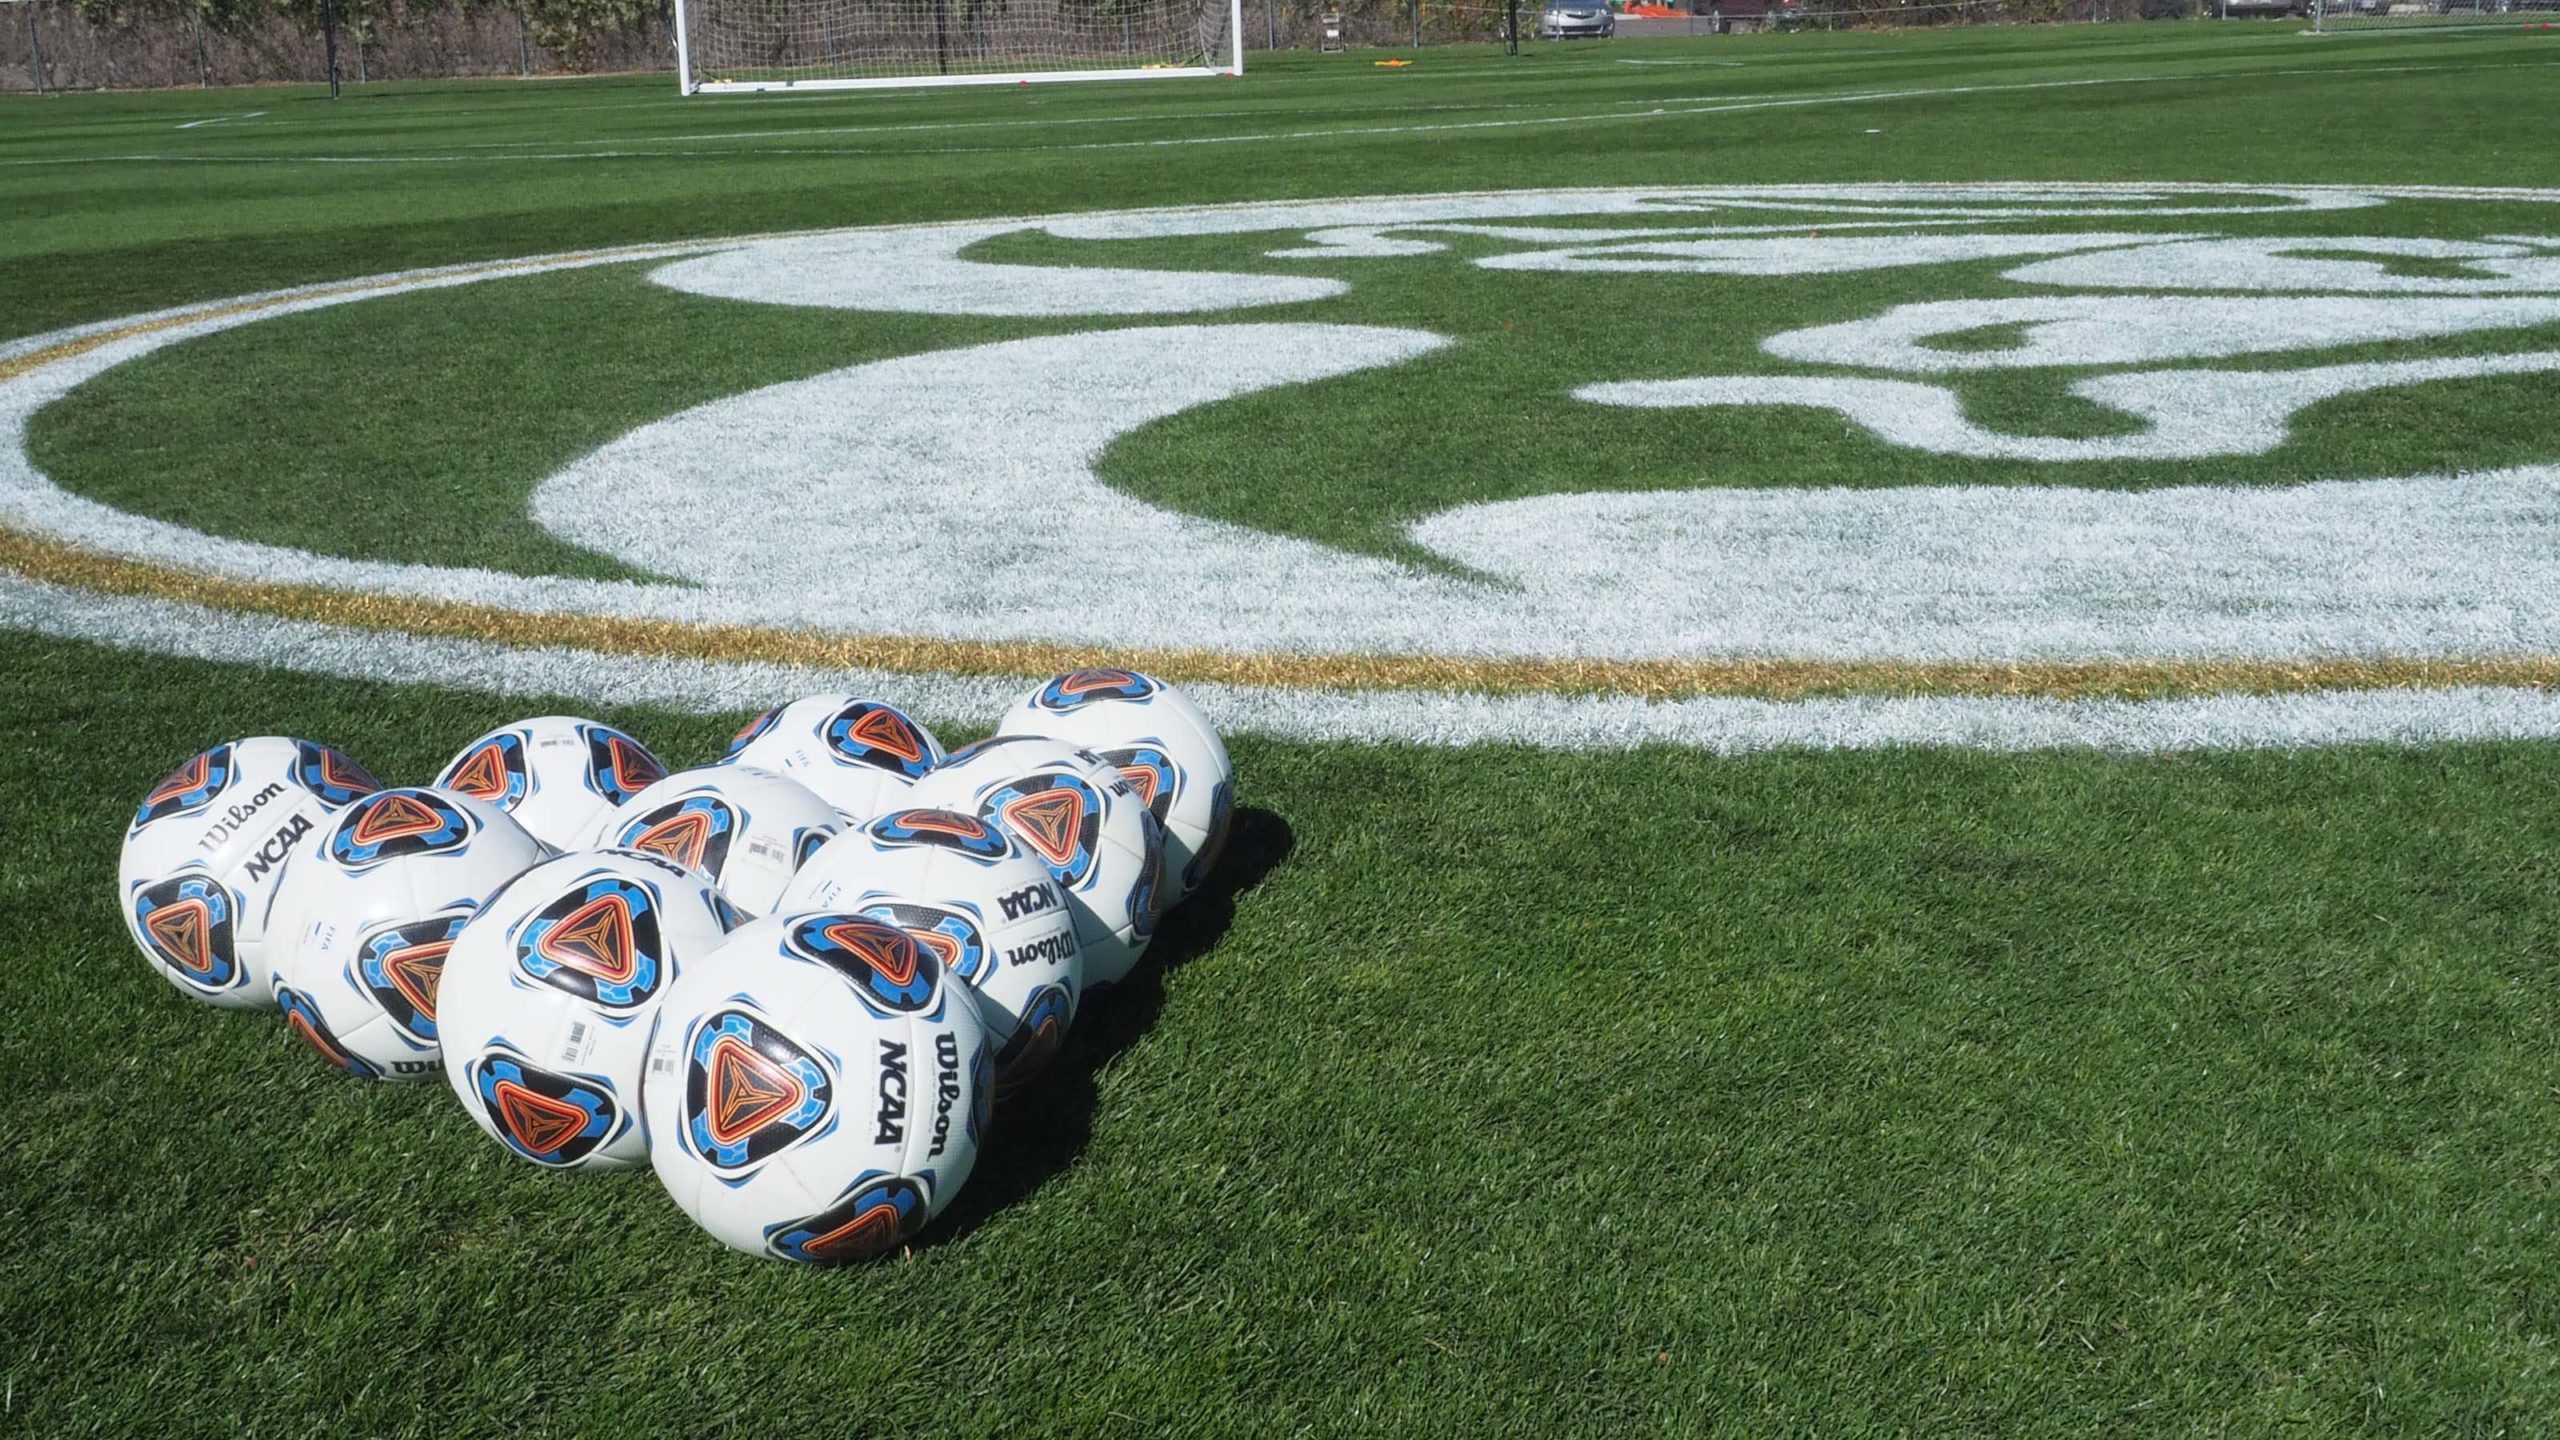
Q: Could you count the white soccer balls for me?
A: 10